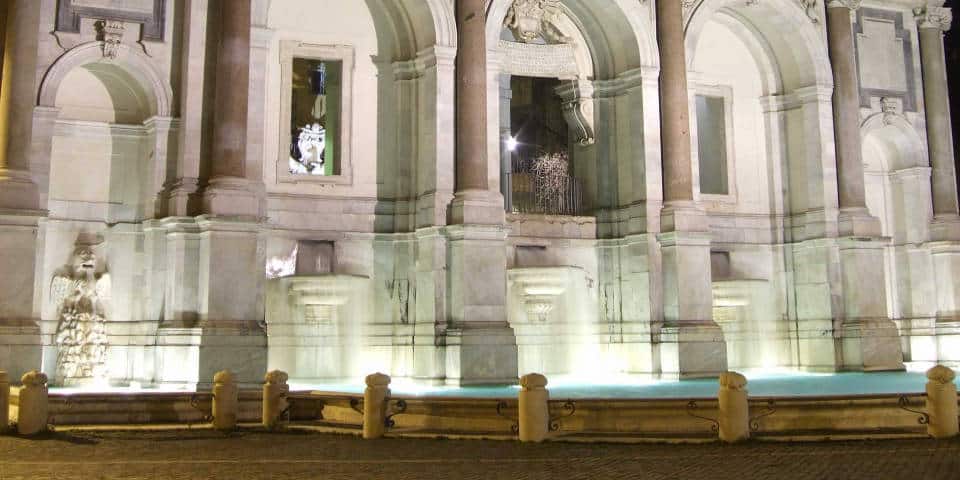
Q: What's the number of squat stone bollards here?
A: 8